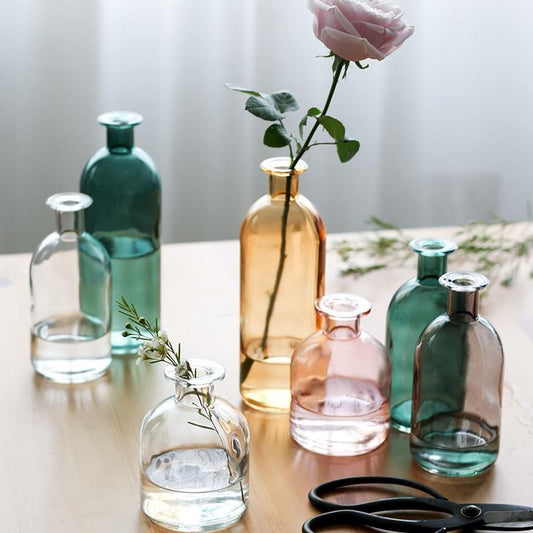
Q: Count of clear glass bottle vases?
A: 2